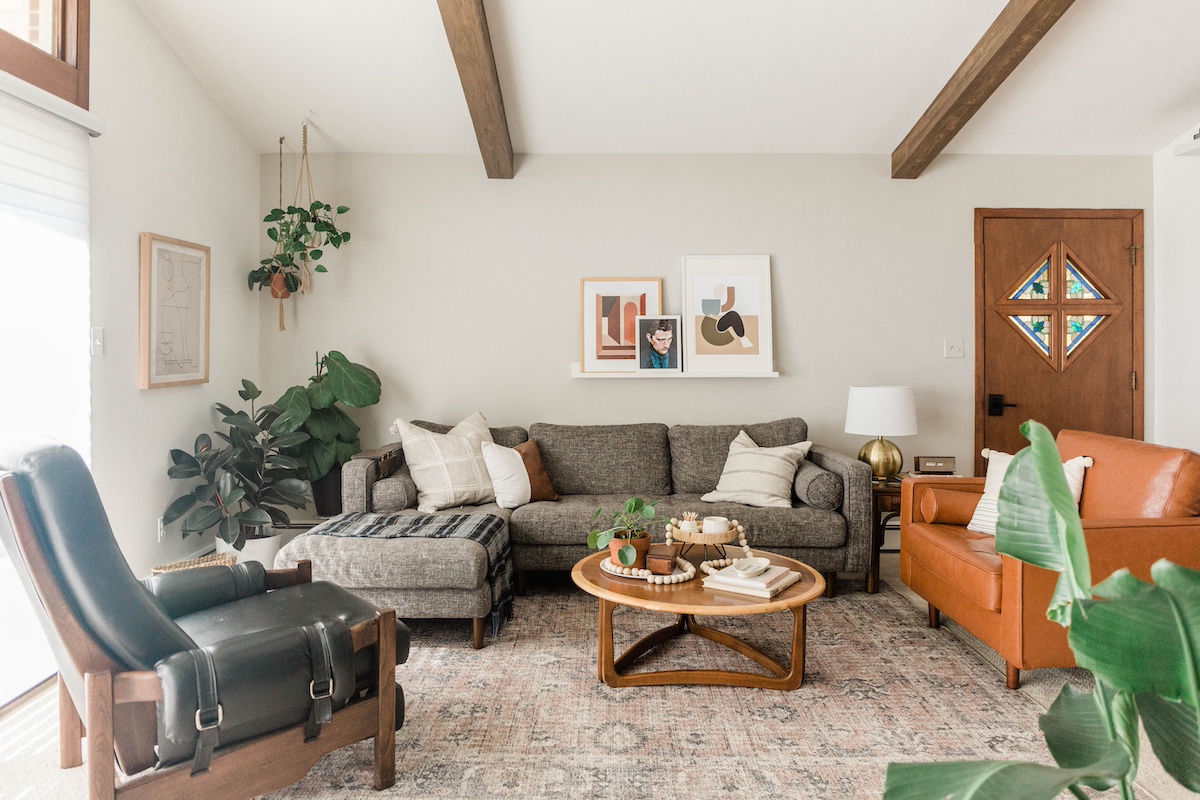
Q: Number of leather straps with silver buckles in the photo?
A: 2